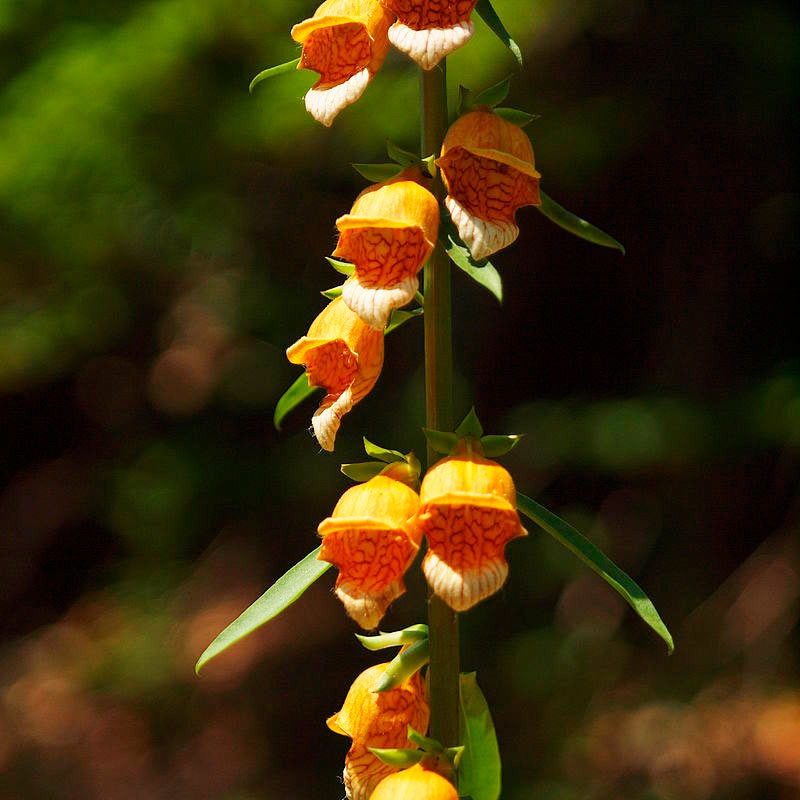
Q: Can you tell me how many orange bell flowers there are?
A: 9